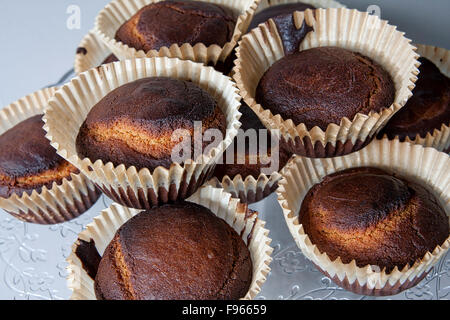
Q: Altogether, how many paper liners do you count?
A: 10